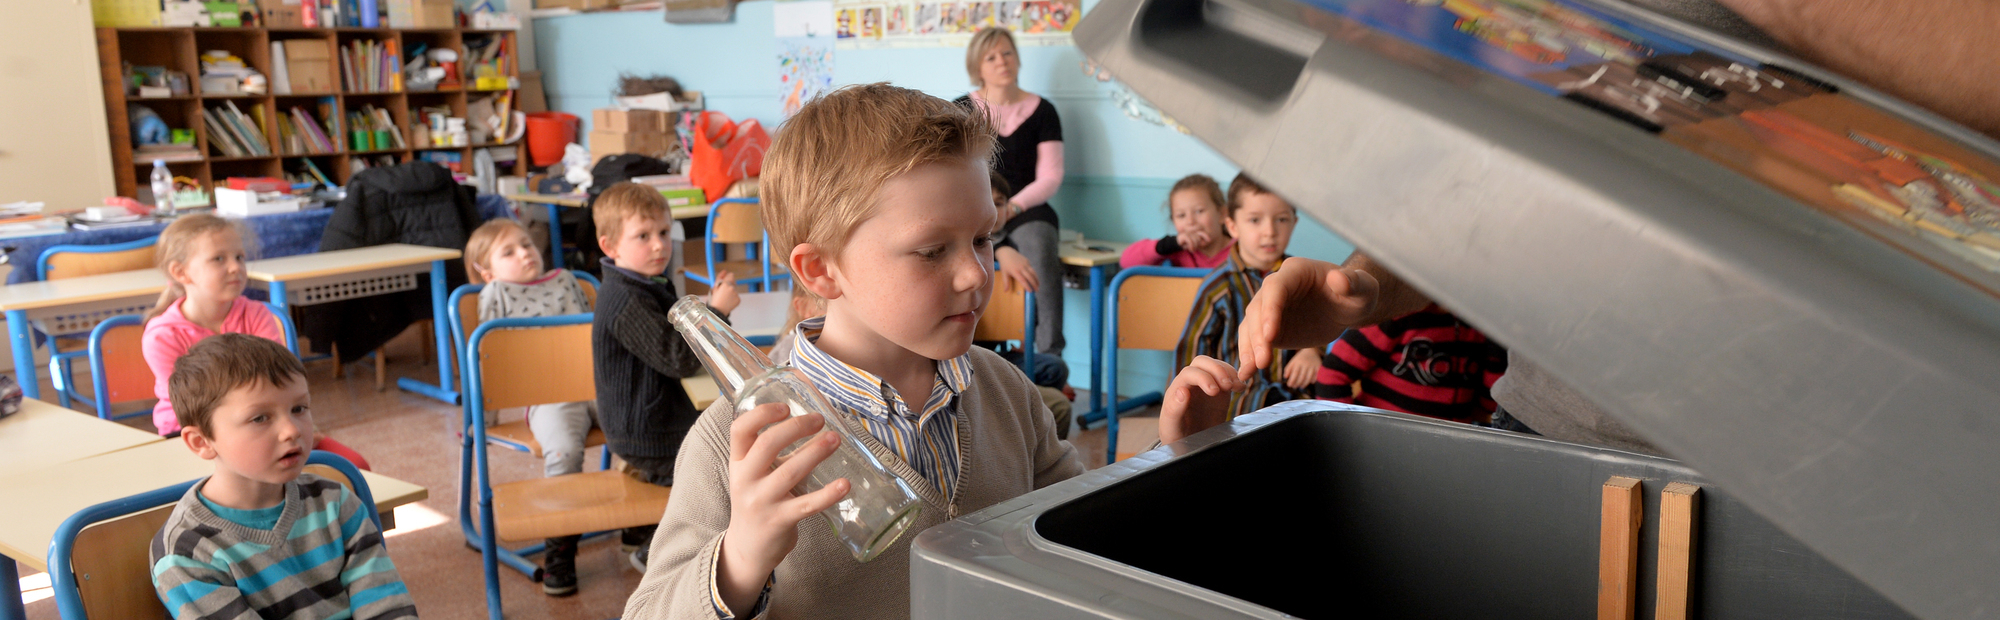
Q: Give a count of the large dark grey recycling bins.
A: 1